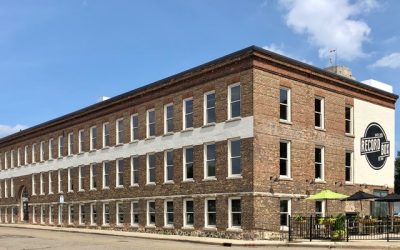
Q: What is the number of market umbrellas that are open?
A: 3